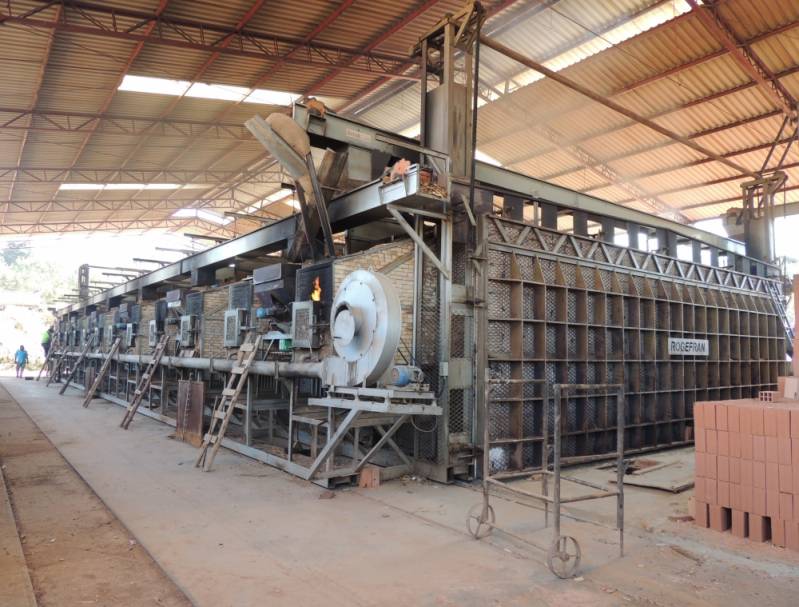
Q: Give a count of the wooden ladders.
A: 6